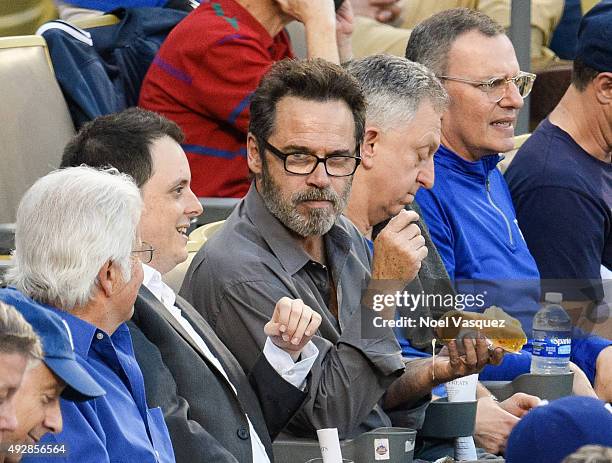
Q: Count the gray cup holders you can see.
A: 3